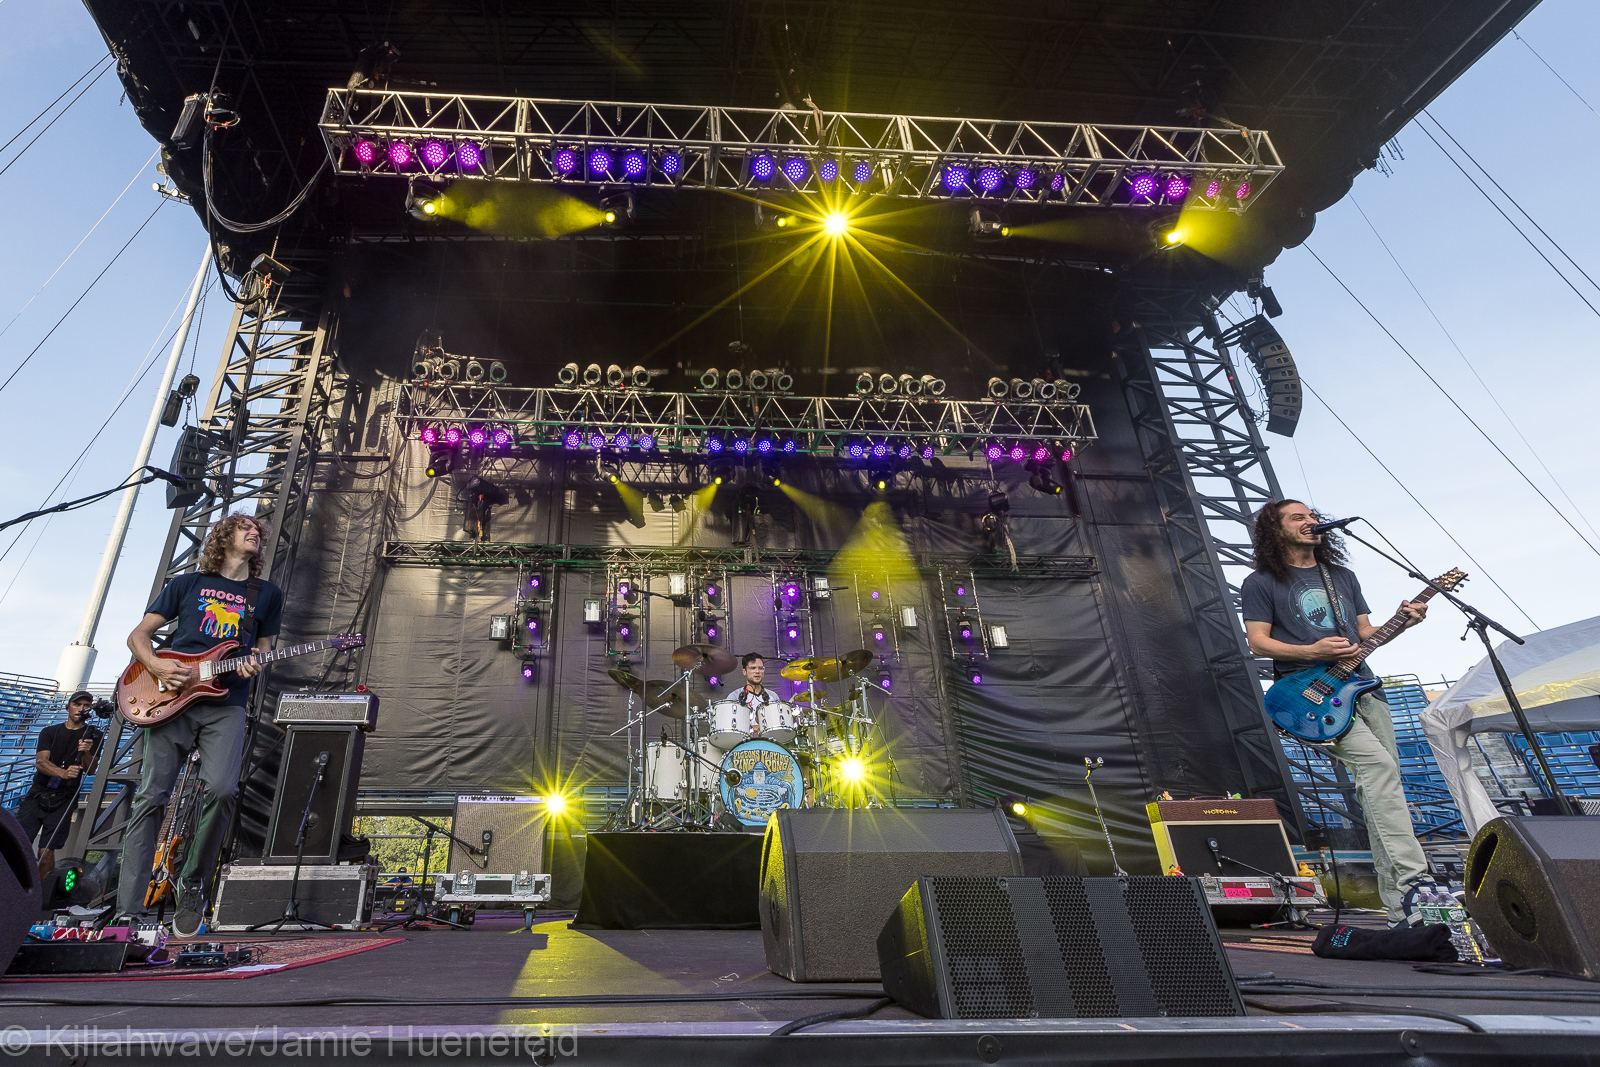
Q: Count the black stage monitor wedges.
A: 4